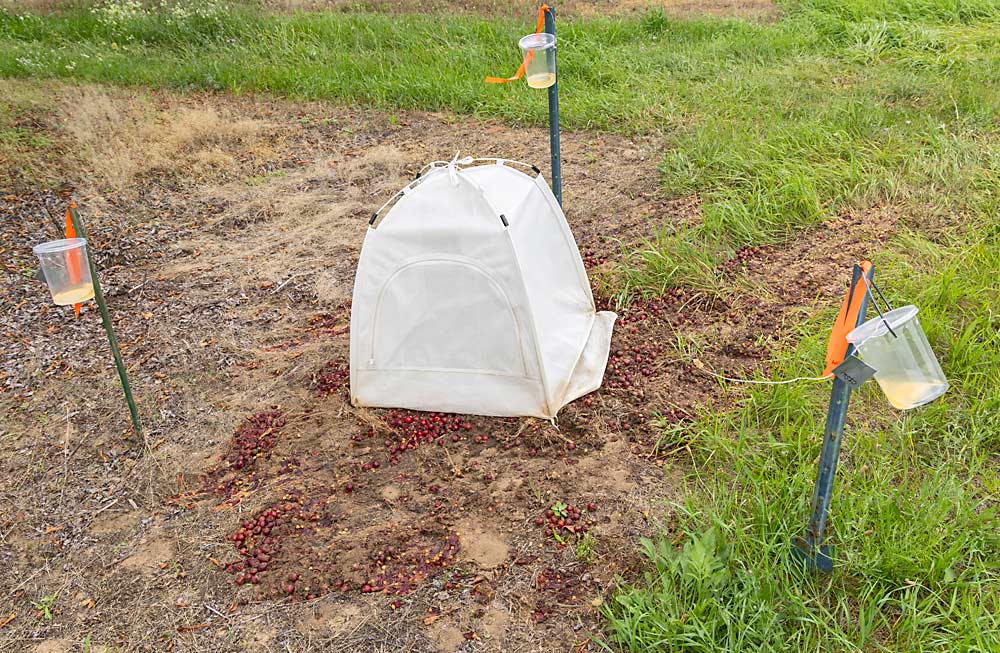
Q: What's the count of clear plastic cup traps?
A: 3